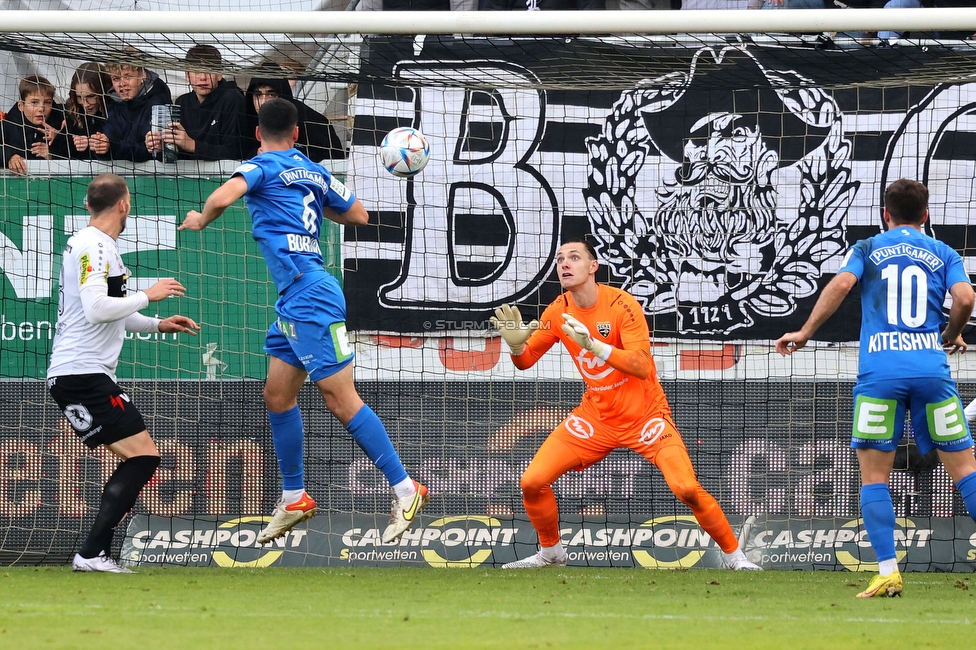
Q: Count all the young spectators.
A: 5